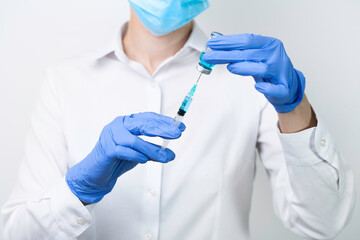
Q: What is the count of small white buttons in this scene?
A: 5